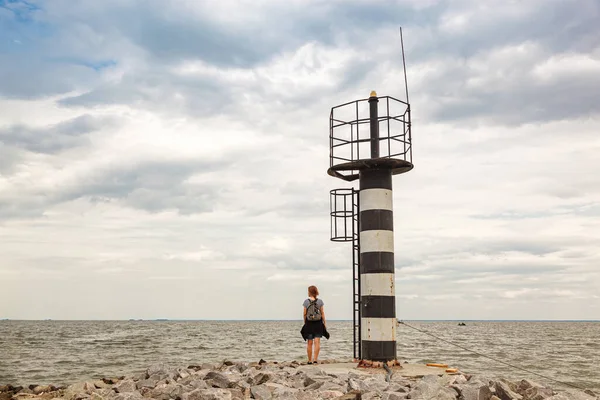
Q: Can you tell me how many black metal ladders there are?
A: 1